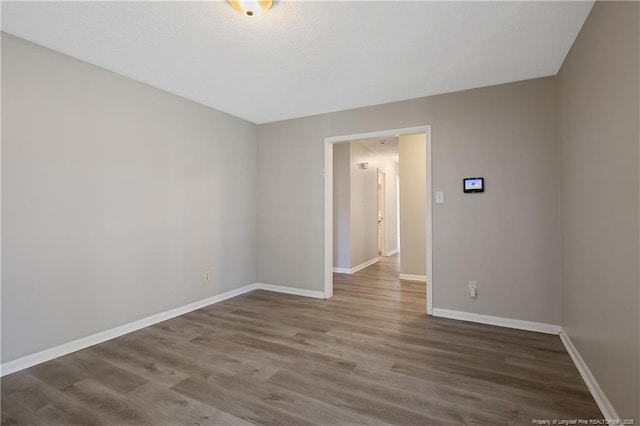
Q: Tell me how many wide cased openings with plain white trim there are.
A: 1